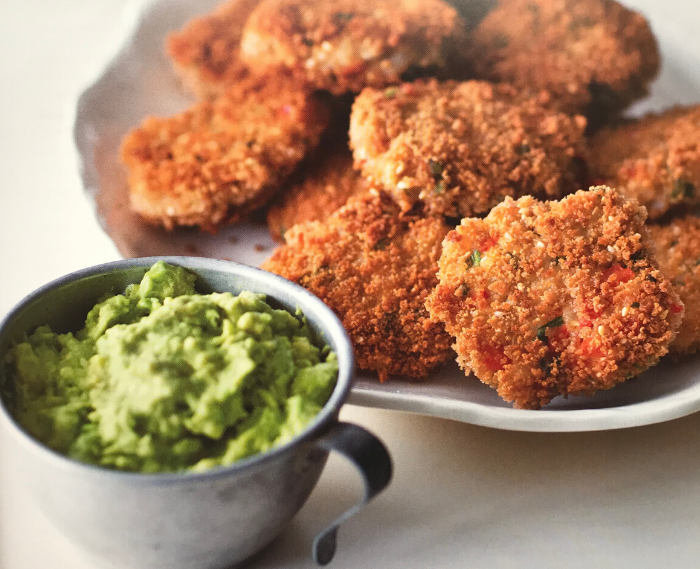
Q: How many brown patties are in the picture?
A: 10